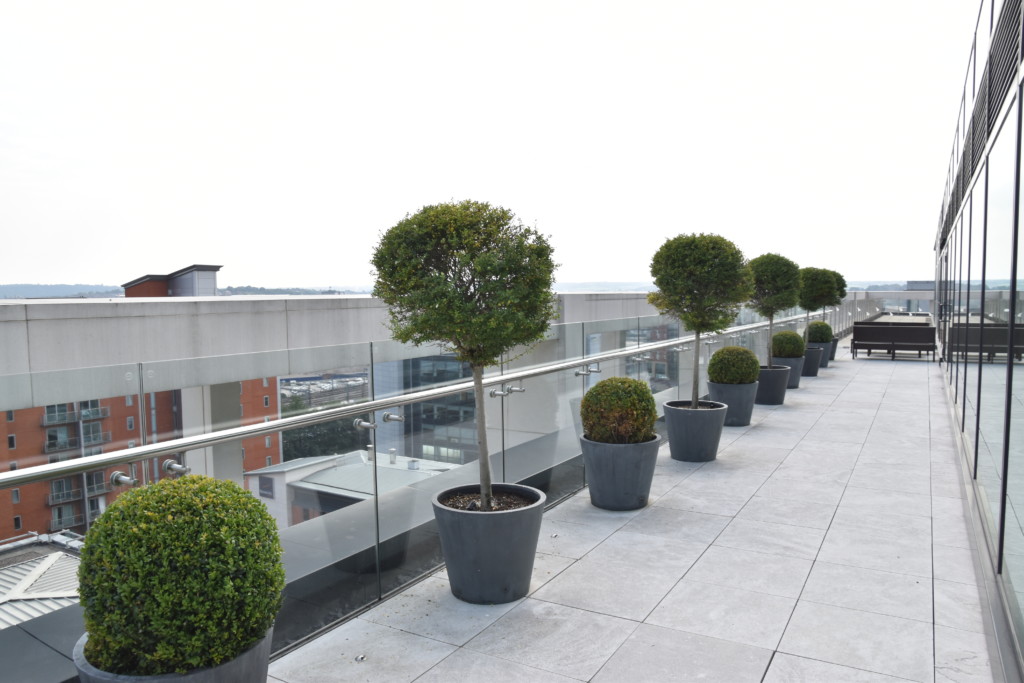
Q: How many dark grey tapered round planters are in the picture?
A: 10